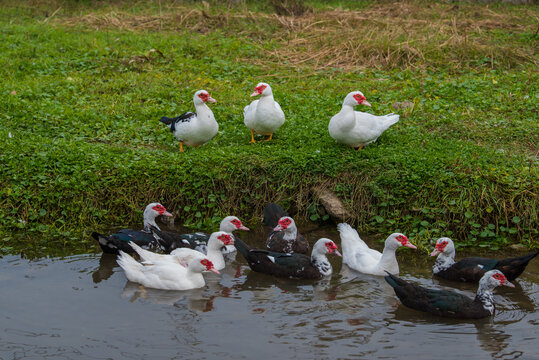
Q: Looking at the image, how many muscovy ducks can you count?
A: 12